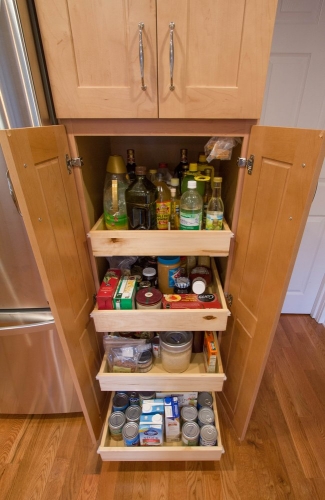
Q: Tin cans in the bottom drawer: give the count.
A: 11